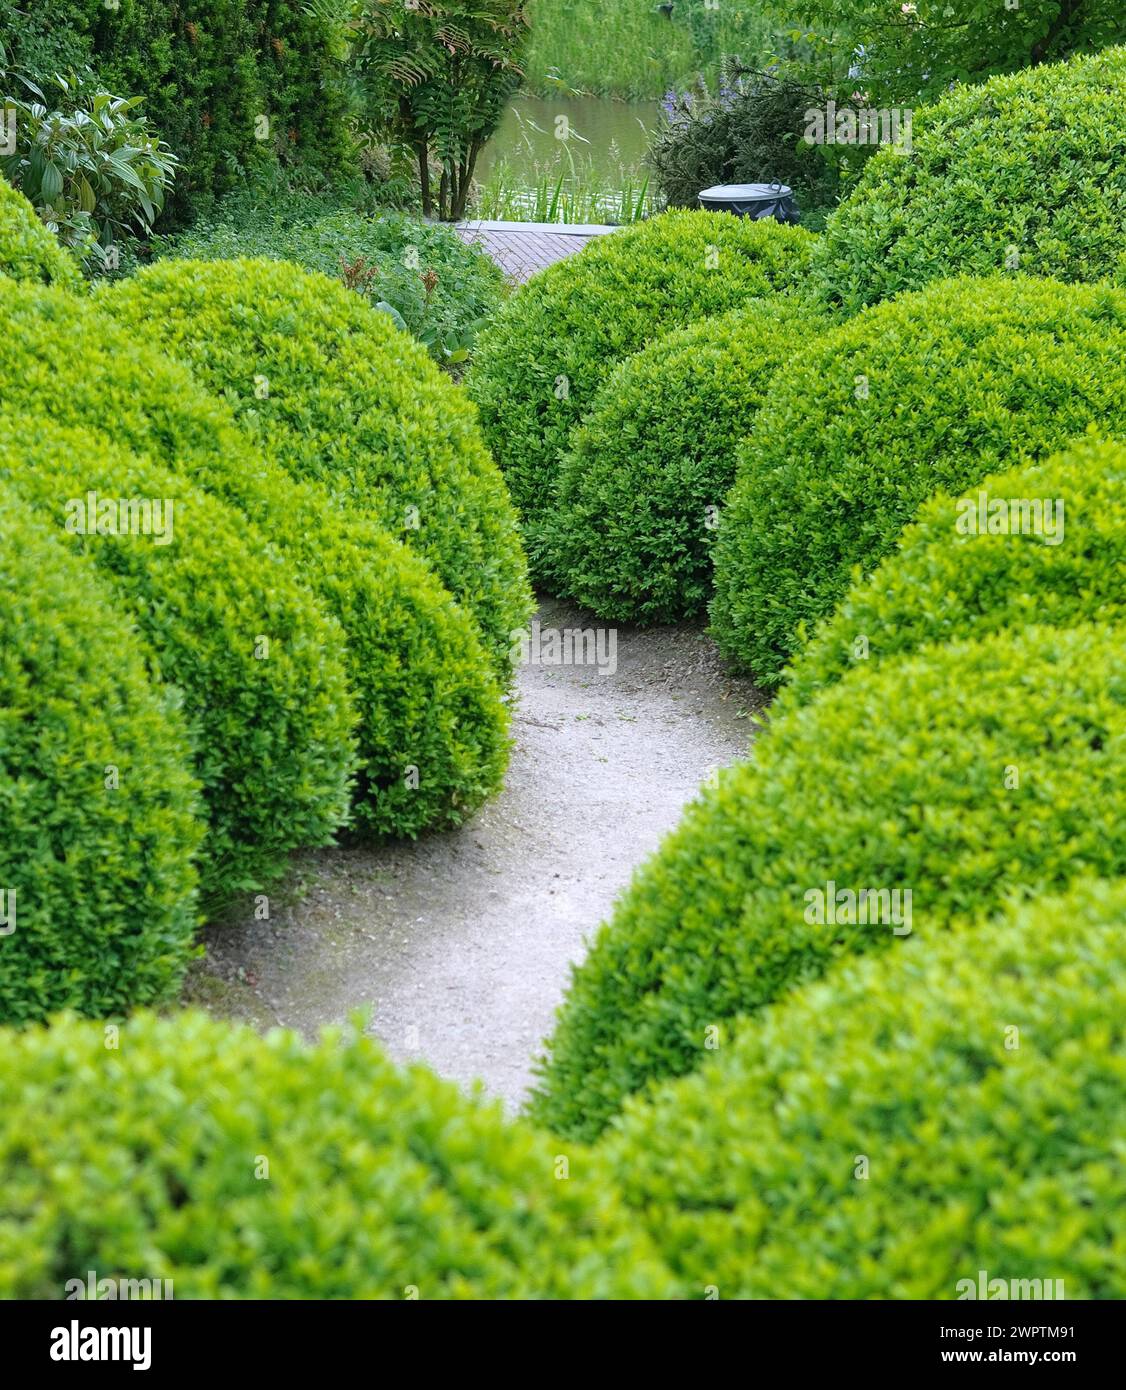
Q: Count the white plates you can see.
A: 0